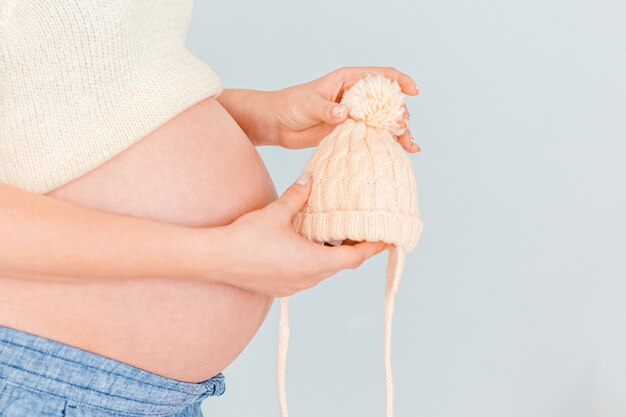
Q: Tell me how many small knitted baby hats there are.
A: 1